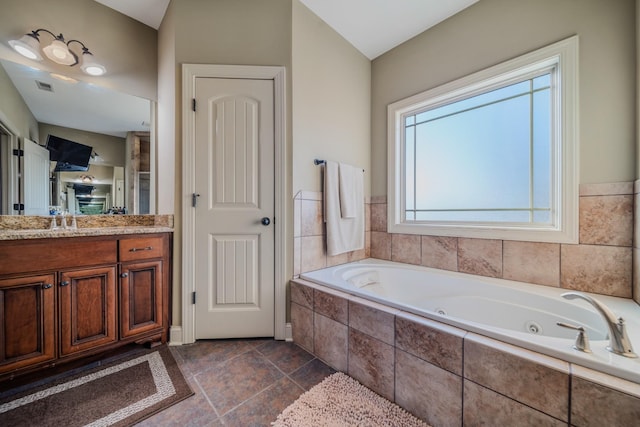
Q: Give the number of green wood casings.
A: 0